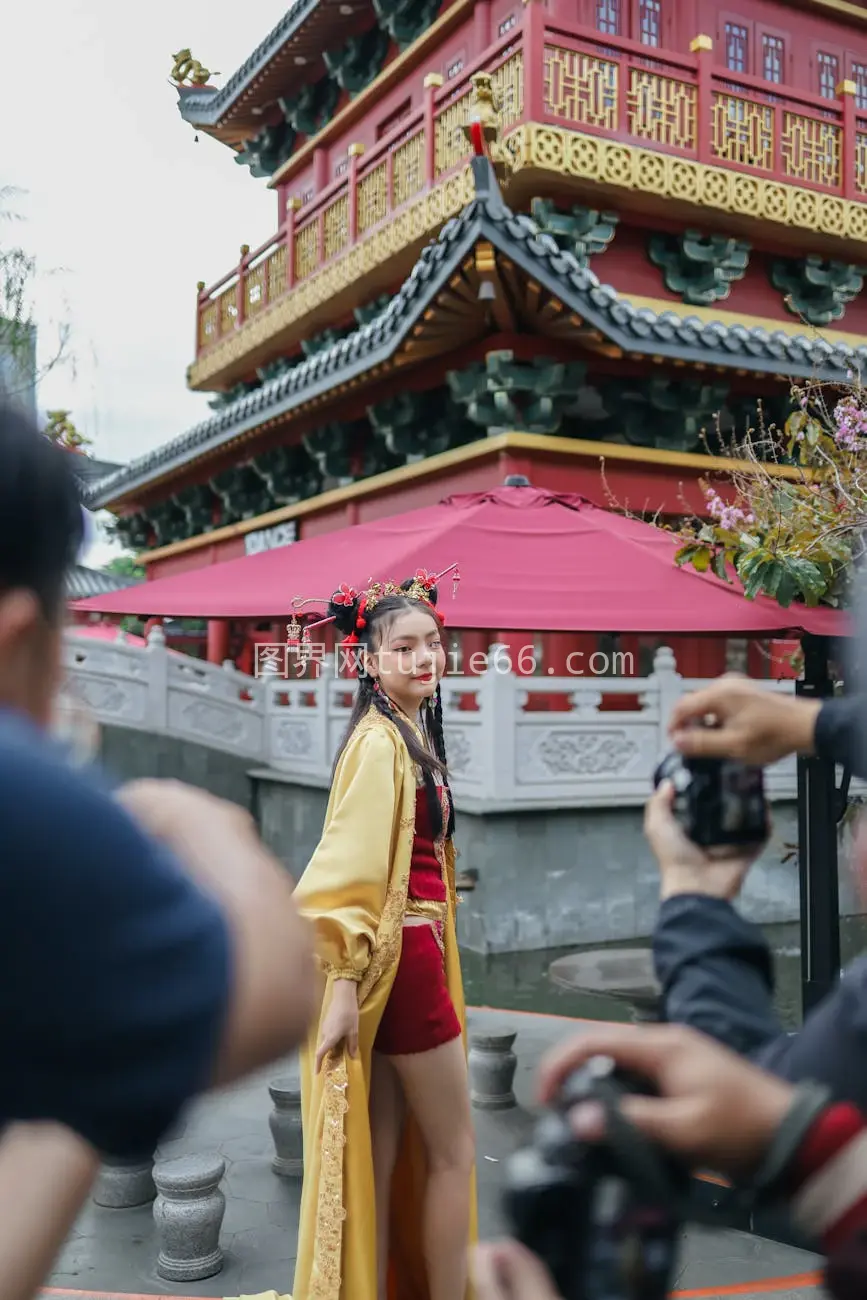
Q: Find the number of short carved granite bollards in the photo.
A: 4